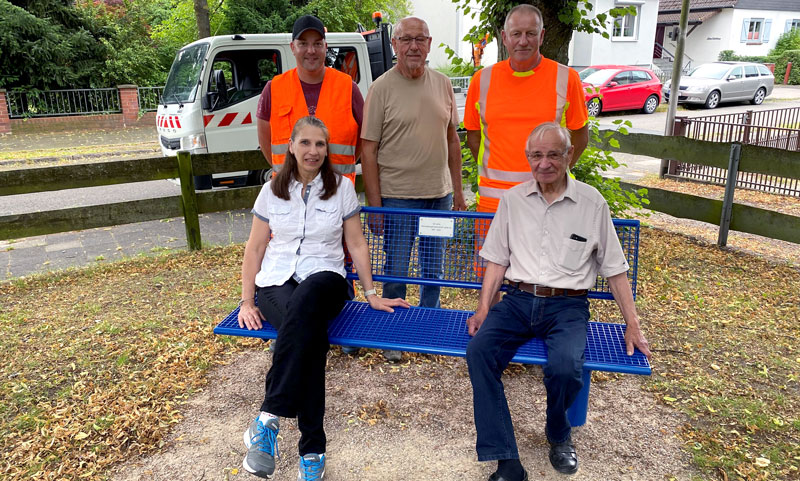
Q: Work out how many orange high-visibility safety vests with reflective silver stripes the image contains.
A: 2